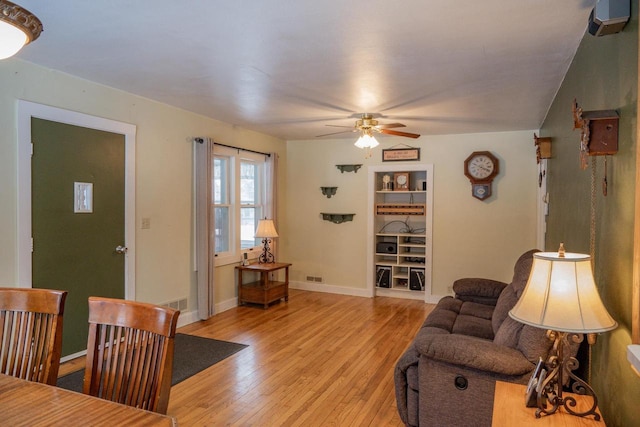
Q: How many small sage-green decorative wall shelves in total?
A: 3